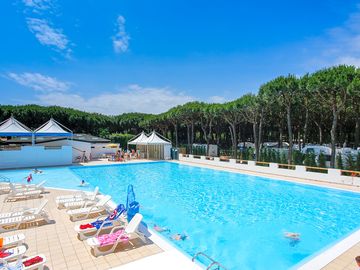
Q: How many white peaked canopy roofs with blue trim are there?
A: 2